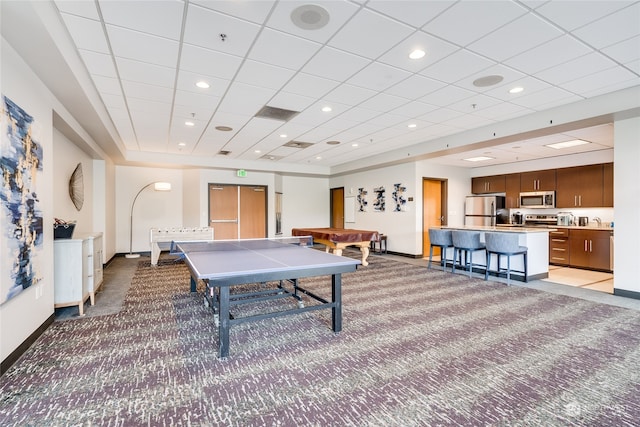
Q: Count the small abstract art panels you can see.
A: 3